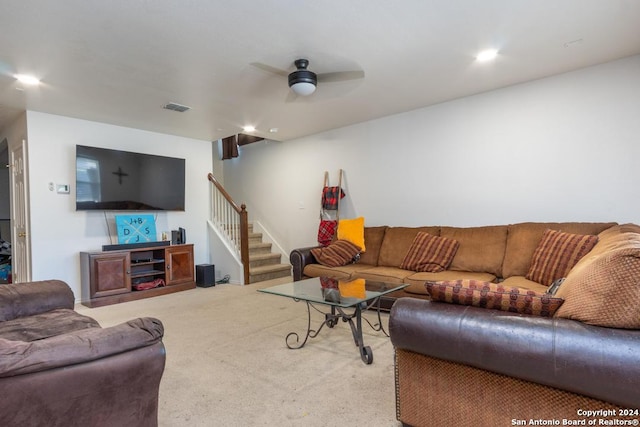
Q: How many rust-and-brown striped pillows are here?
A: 4